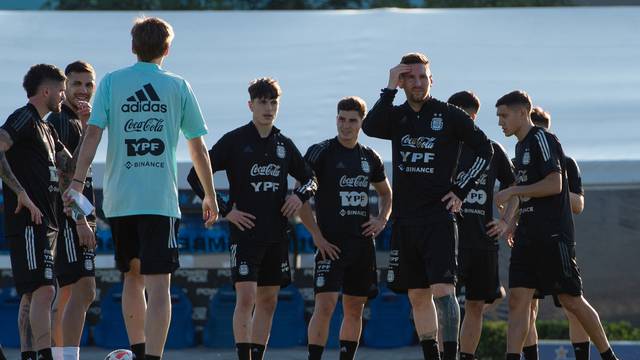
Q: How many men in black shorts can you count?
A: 9